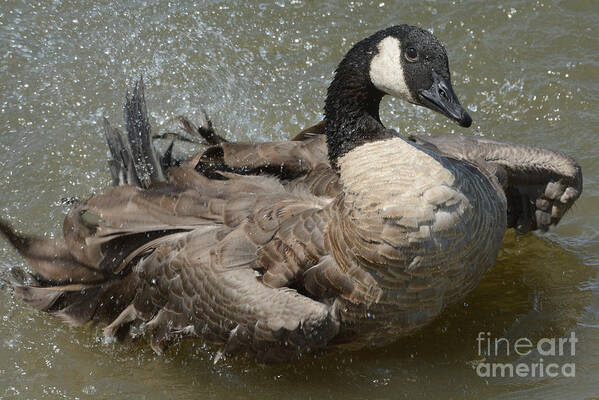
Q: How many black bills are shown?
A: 1